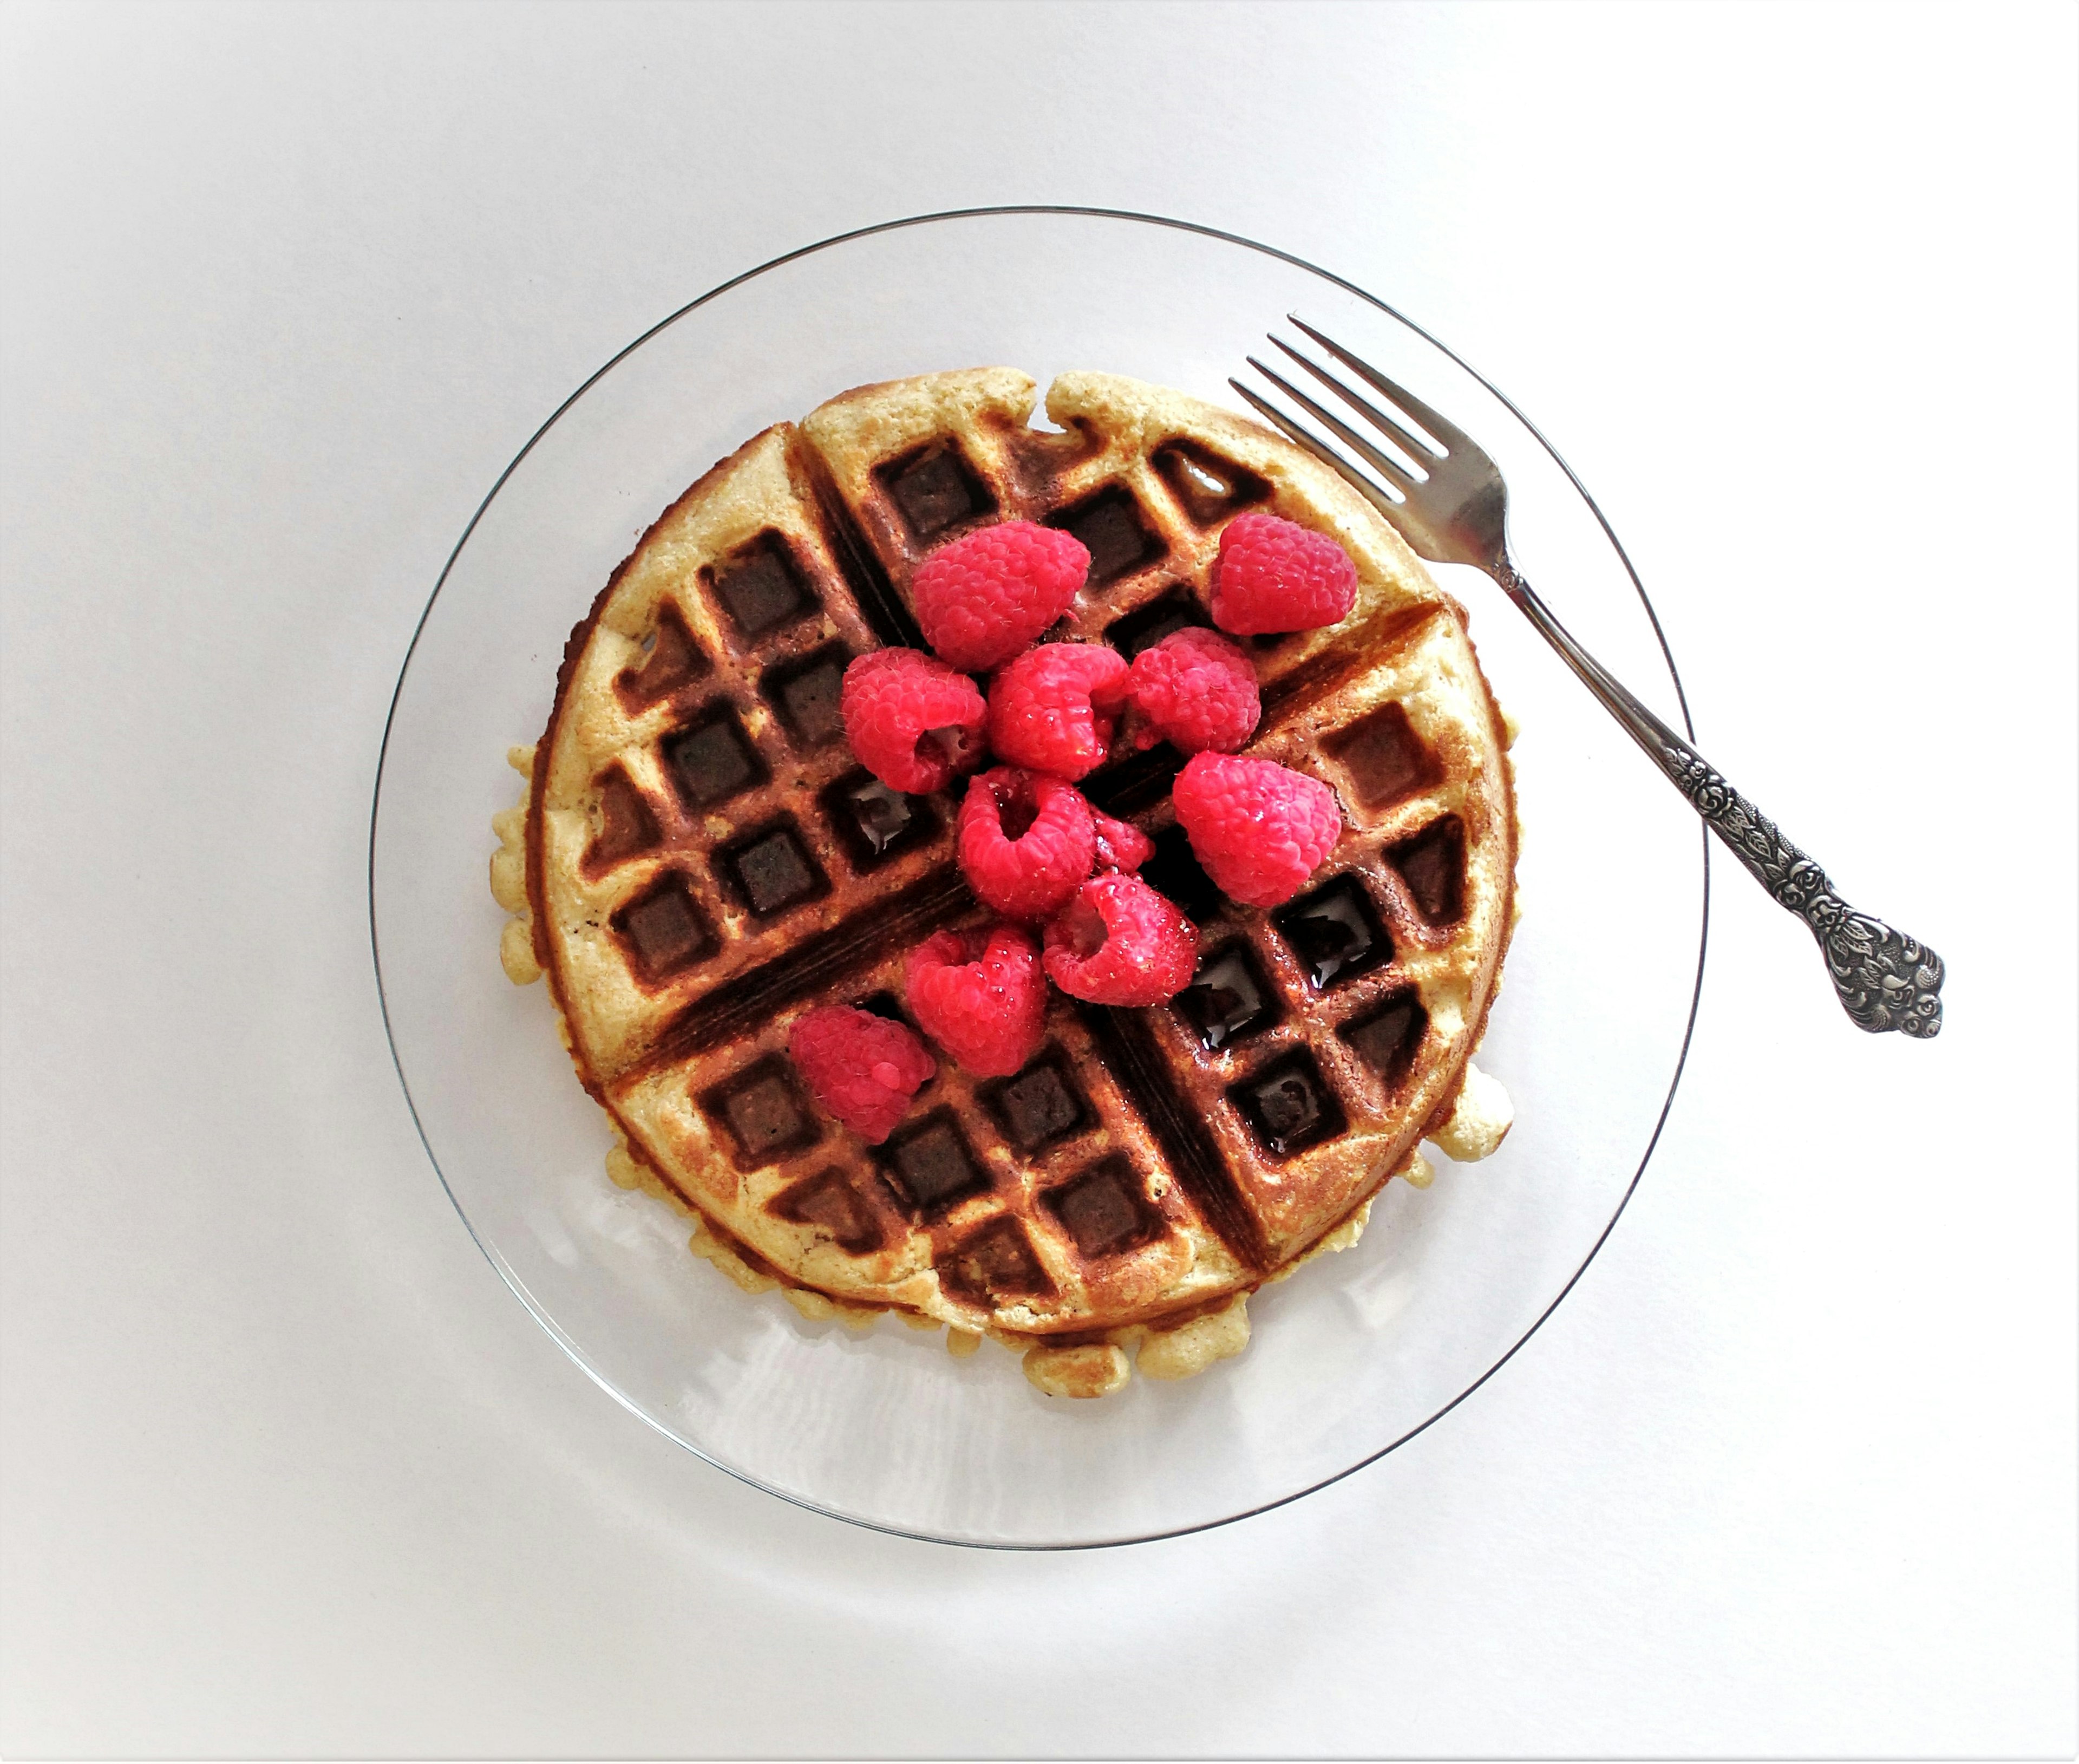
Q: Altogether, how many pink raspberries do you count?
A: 10